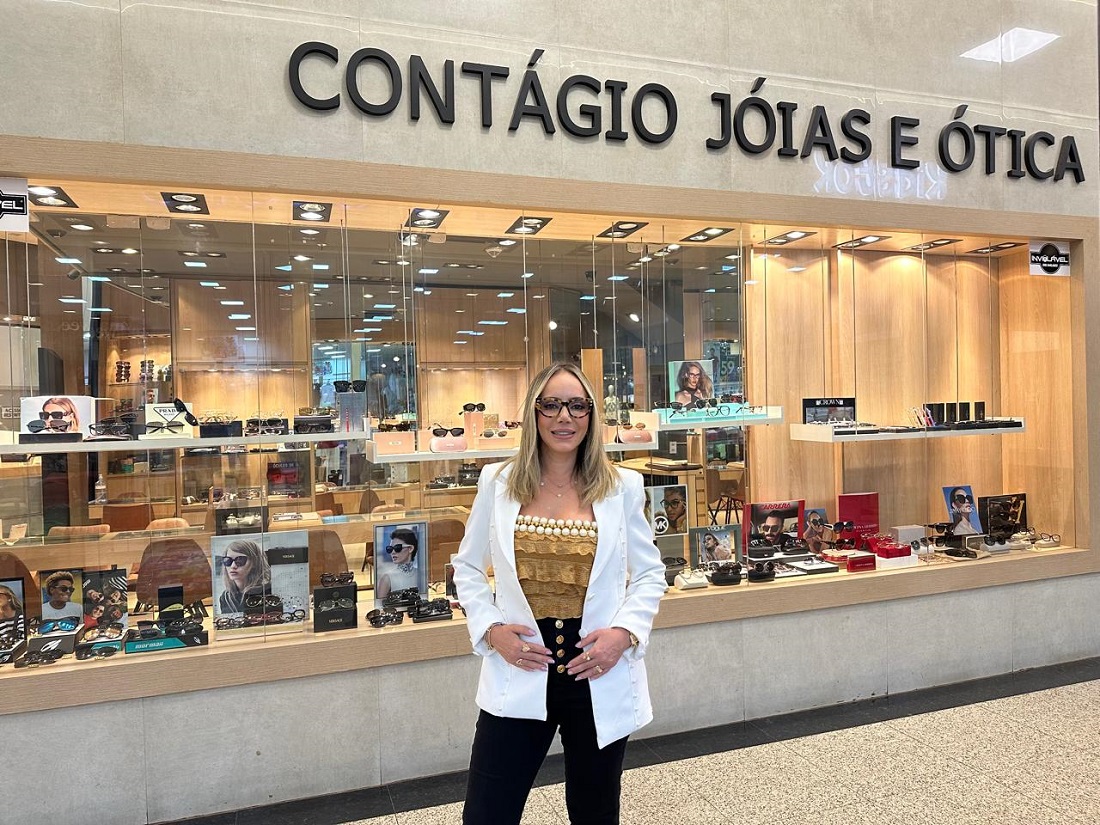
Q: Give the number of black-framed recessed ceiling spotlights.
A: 11